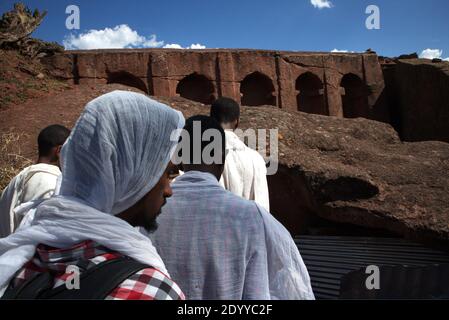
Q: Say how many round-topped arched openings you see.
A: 5